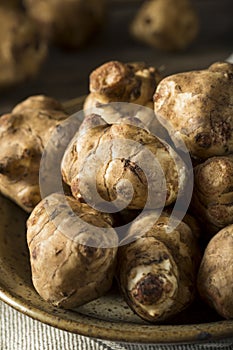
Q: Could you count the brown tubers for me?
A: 11